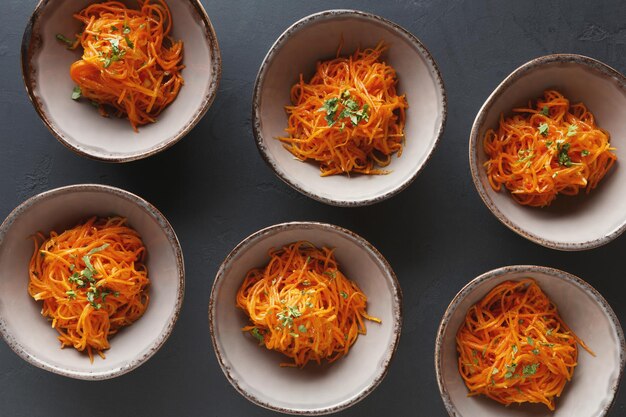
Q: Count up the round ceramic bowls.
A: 6